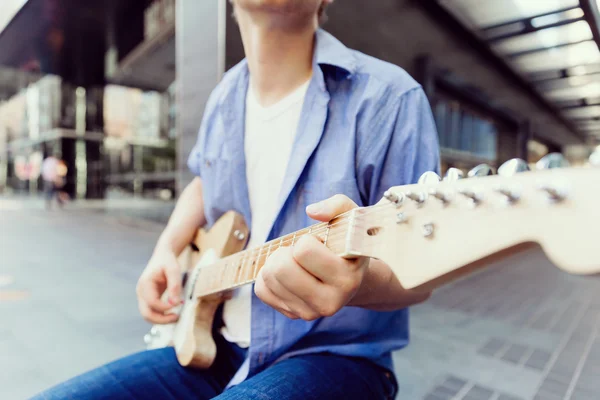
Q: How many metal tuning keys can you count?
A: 6